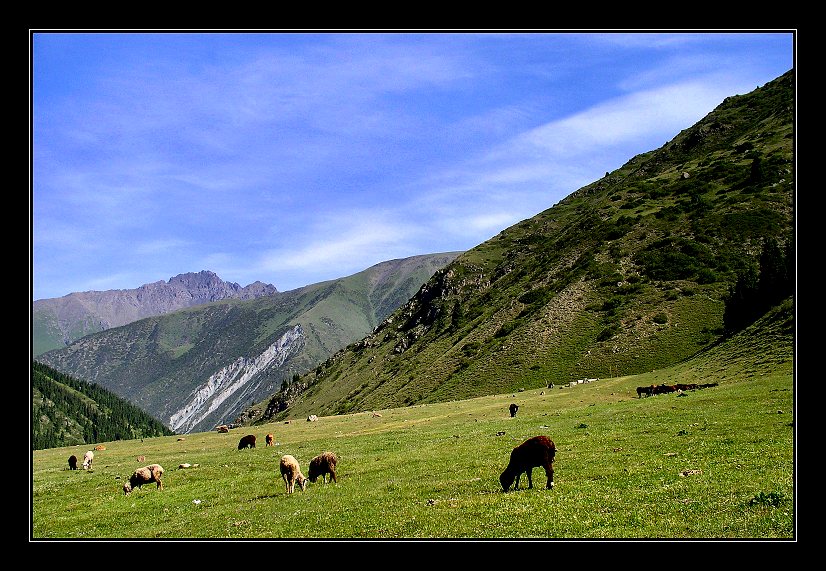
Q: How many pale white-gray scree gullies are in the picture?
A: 1